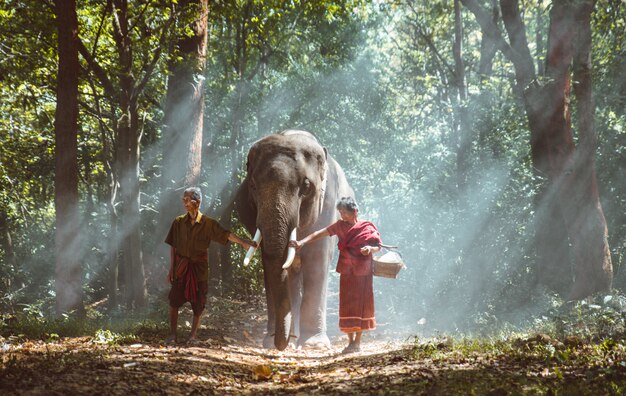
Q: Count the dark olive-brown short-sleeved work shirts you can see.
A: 1